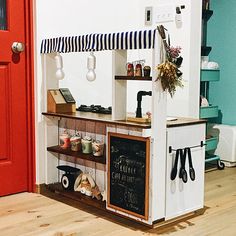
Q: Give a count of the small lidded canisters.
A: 4